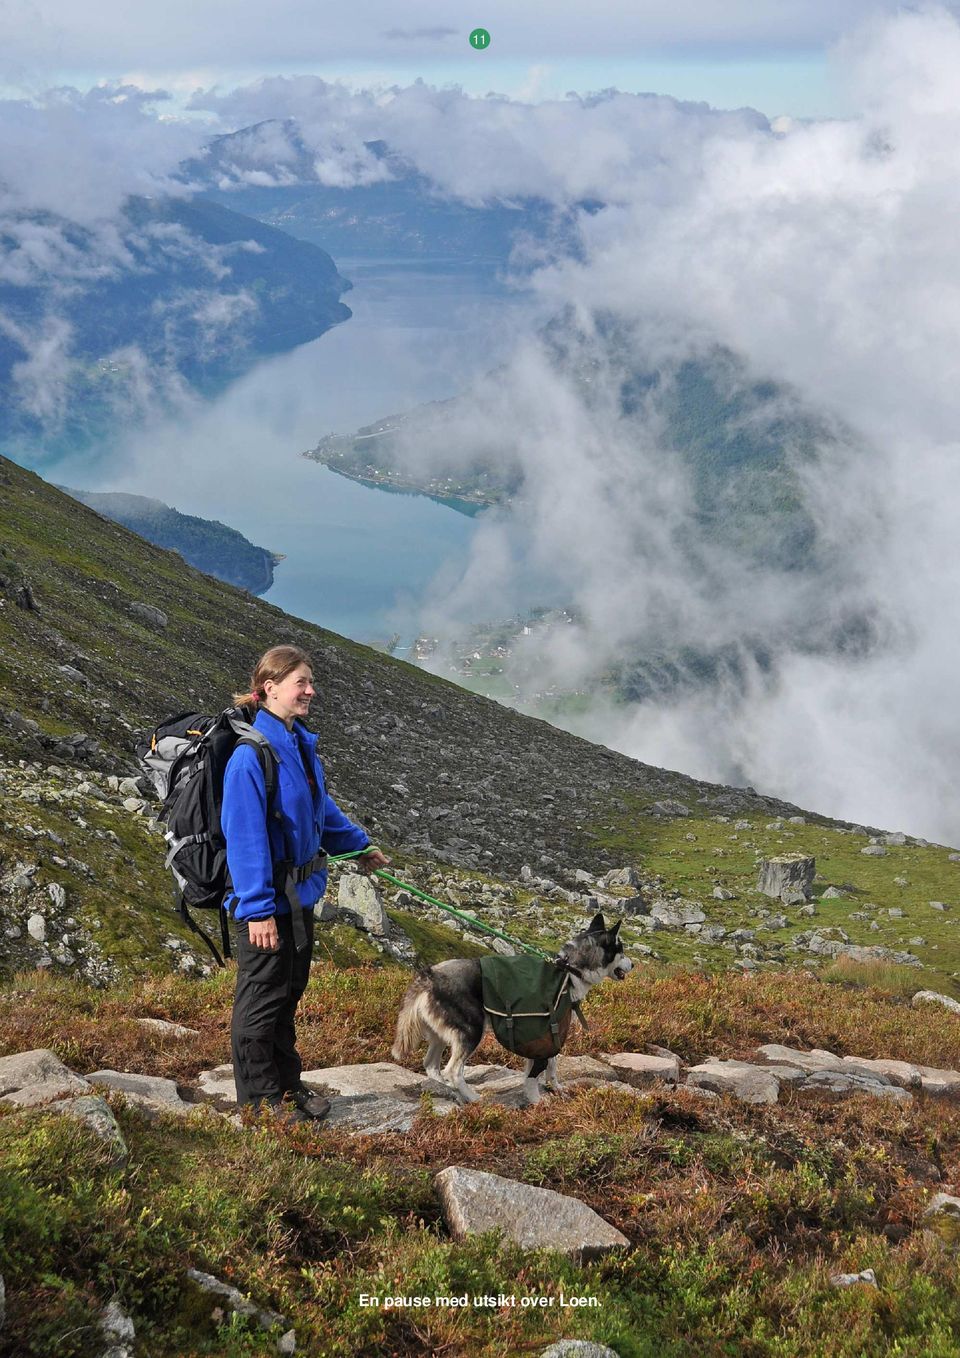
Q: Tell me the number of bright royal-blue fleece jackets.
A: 1